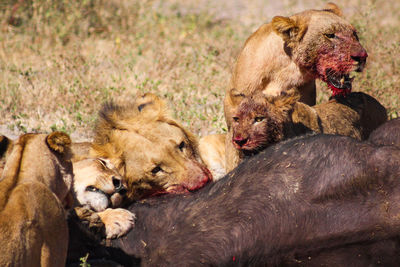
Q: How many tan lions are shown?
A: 5